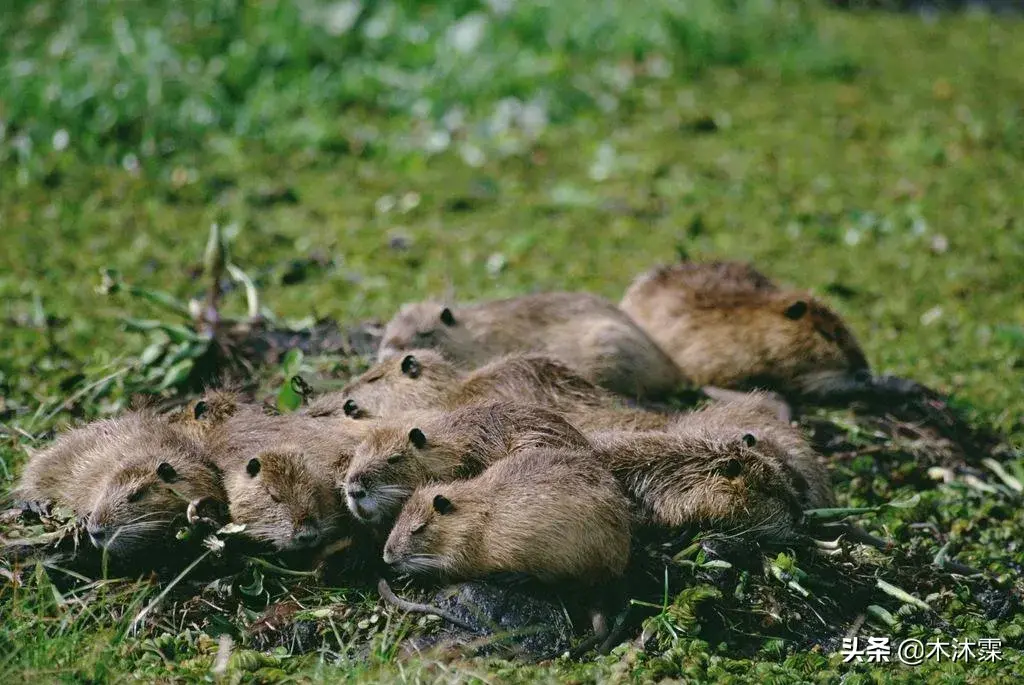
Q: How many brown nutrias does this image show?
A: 11